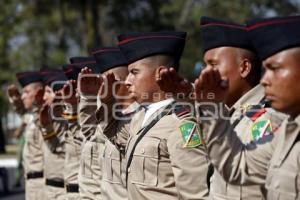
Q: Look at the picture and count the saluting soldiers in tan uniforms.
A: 8